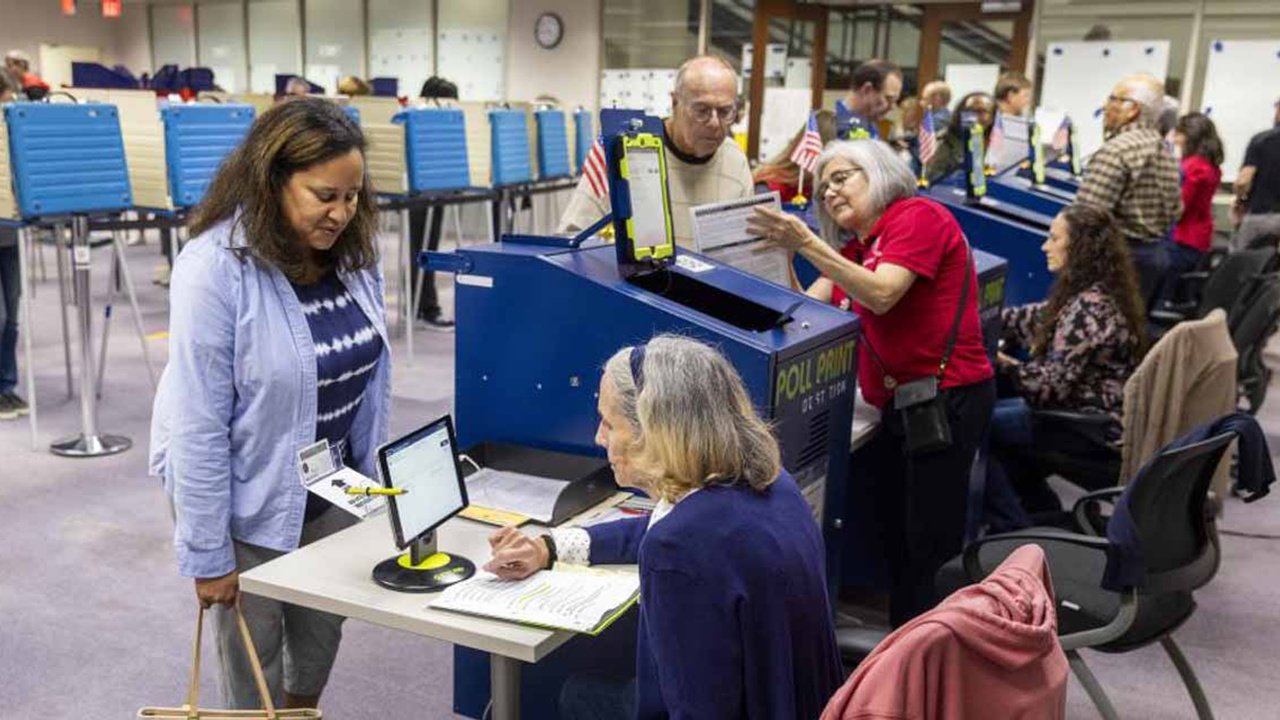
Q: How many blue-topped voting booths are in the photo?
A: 7